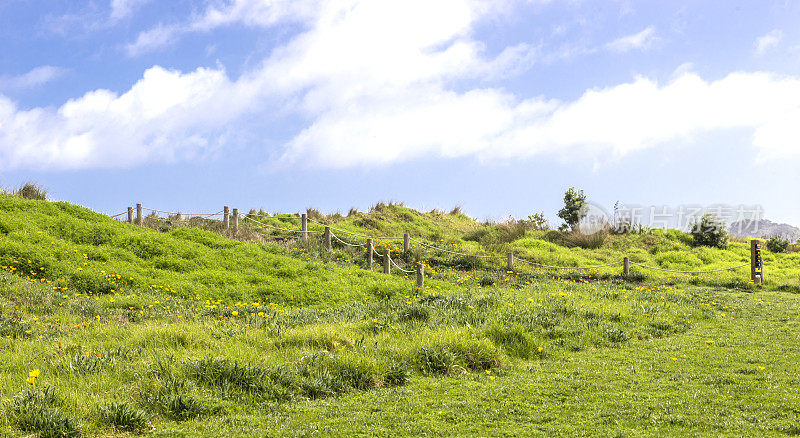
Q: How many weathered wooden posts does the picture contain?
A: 13